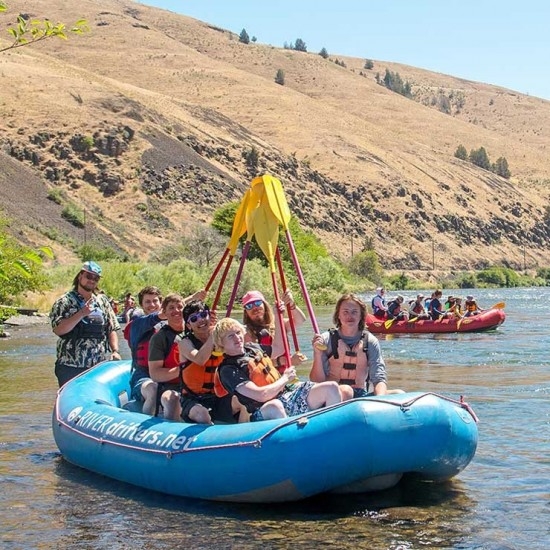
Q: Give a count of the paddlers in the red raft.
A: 8